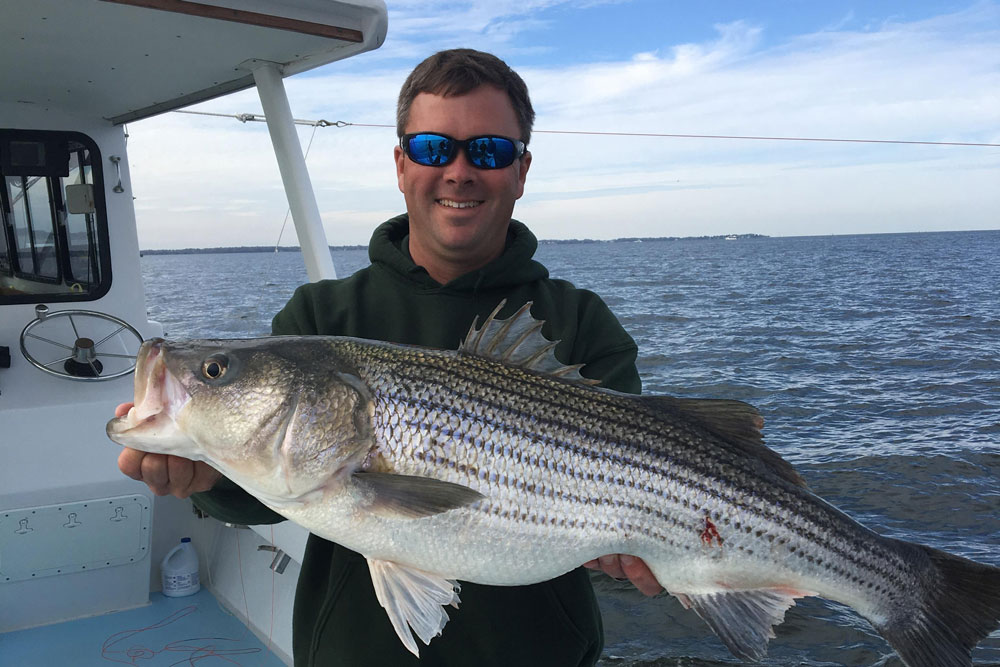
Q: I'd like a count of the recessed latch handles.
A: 3